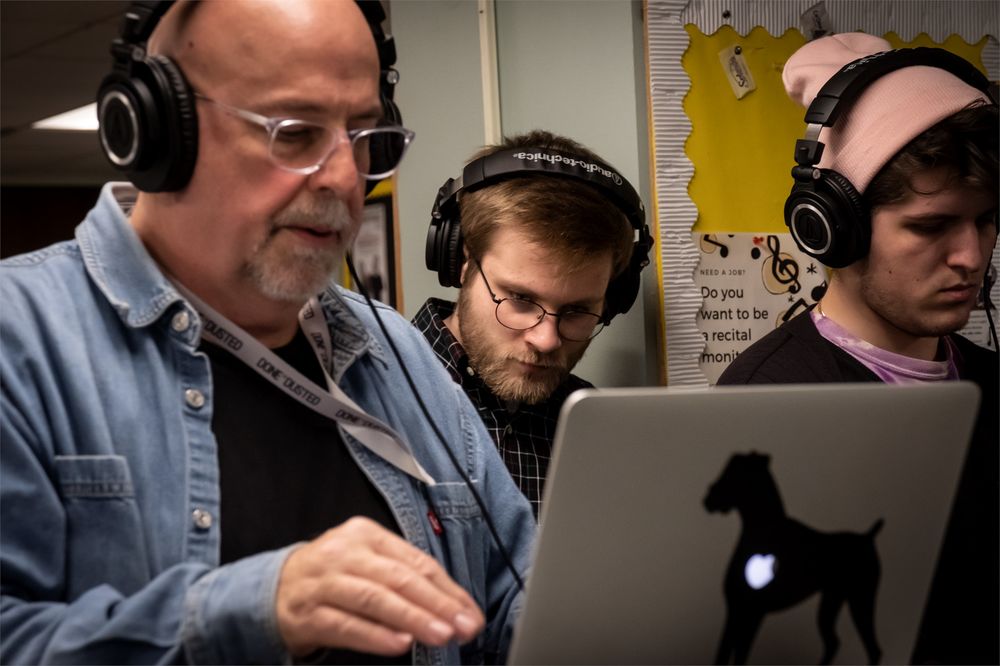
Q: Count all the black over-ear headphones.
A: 3